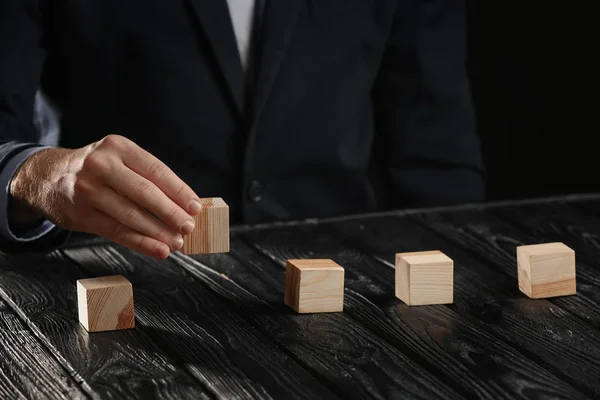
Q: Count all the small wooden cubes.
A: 5